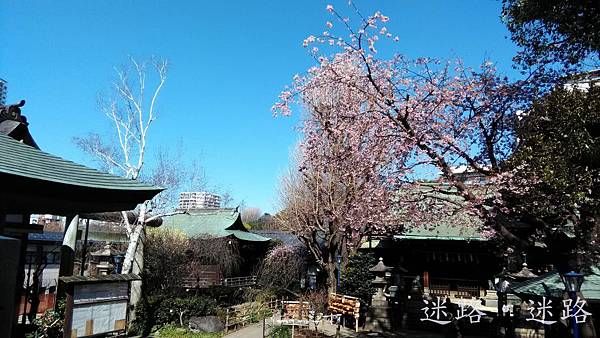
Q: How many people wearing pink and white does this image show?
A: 0